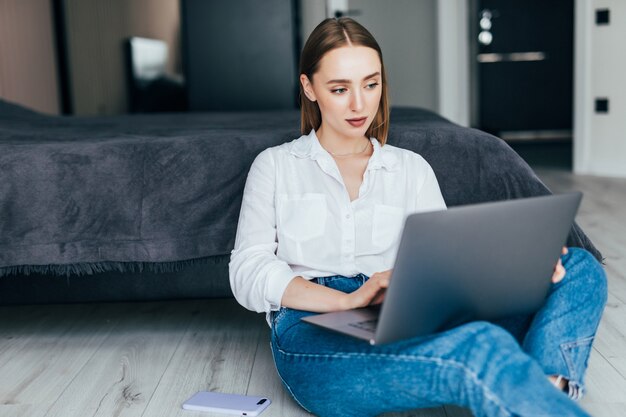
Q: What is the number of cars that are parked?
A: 0